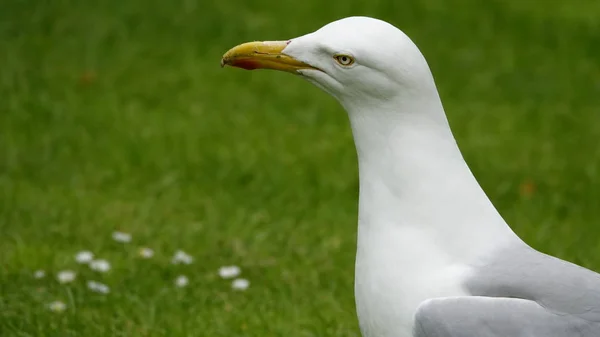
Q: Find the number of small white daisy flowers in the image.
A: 12